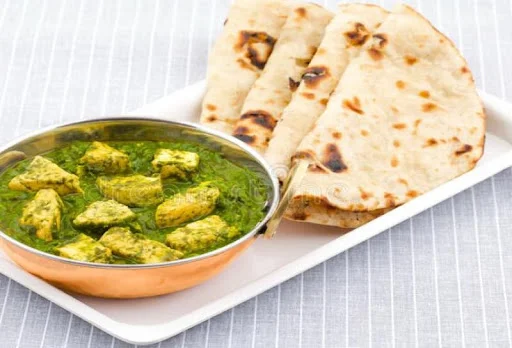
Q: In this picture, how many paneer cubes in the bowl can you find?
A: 11